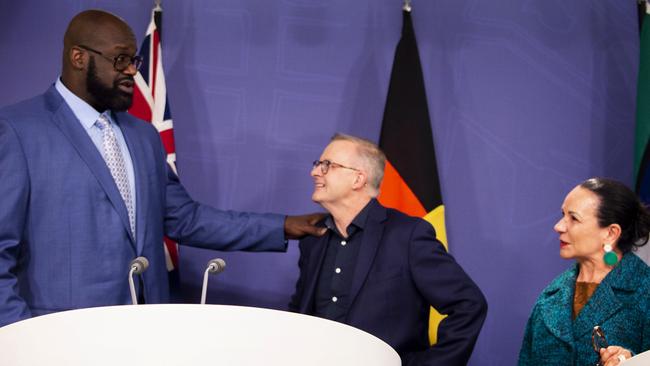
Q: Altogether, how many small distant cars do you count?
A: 0